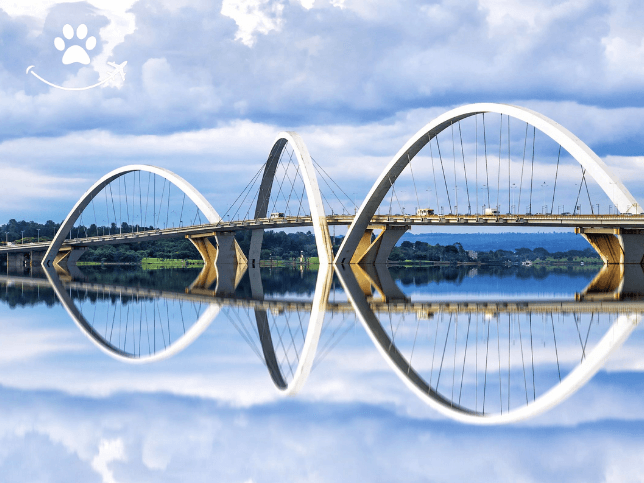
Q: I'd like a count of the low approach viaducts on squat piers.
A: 1